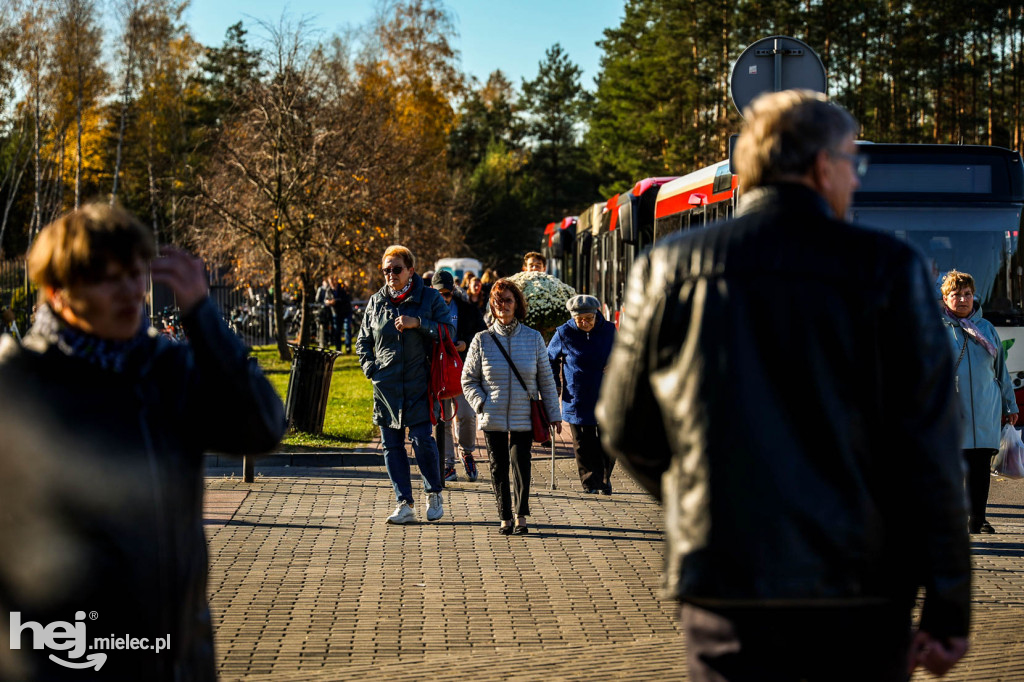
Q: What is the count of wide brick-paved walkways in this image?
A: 1